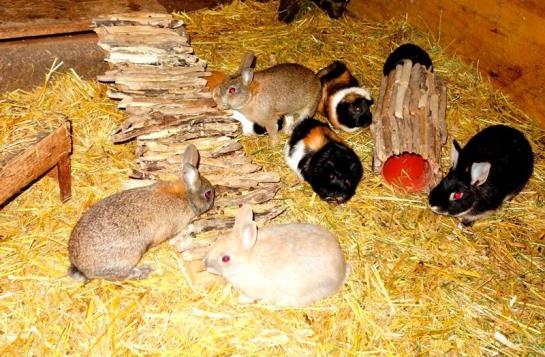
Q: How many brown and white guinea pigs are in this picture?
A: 2